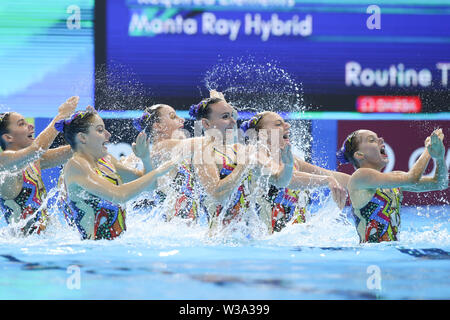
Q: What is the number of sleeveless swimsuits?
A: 6